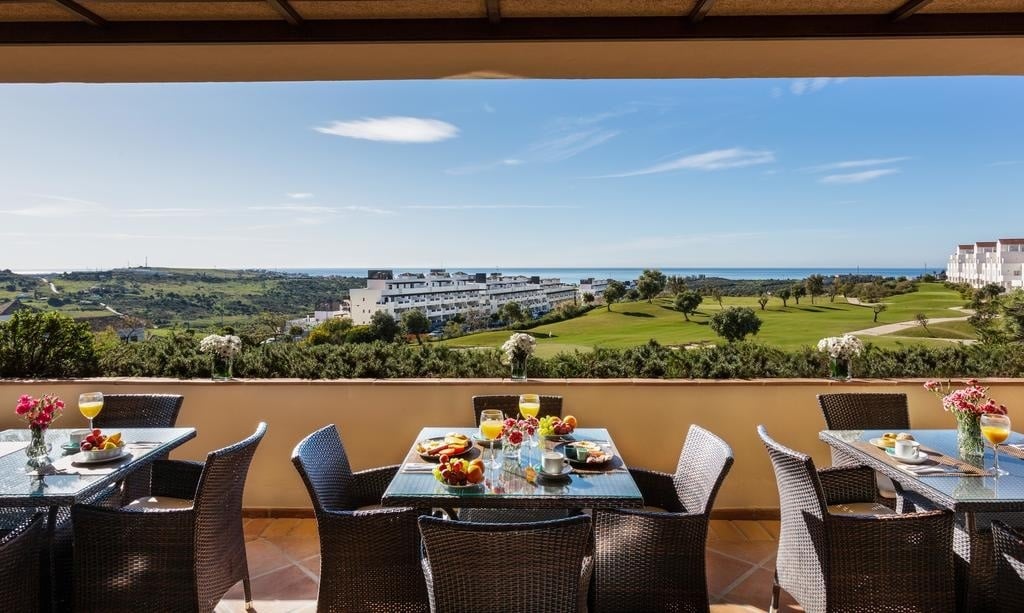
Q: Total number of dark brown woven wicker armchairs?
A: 10